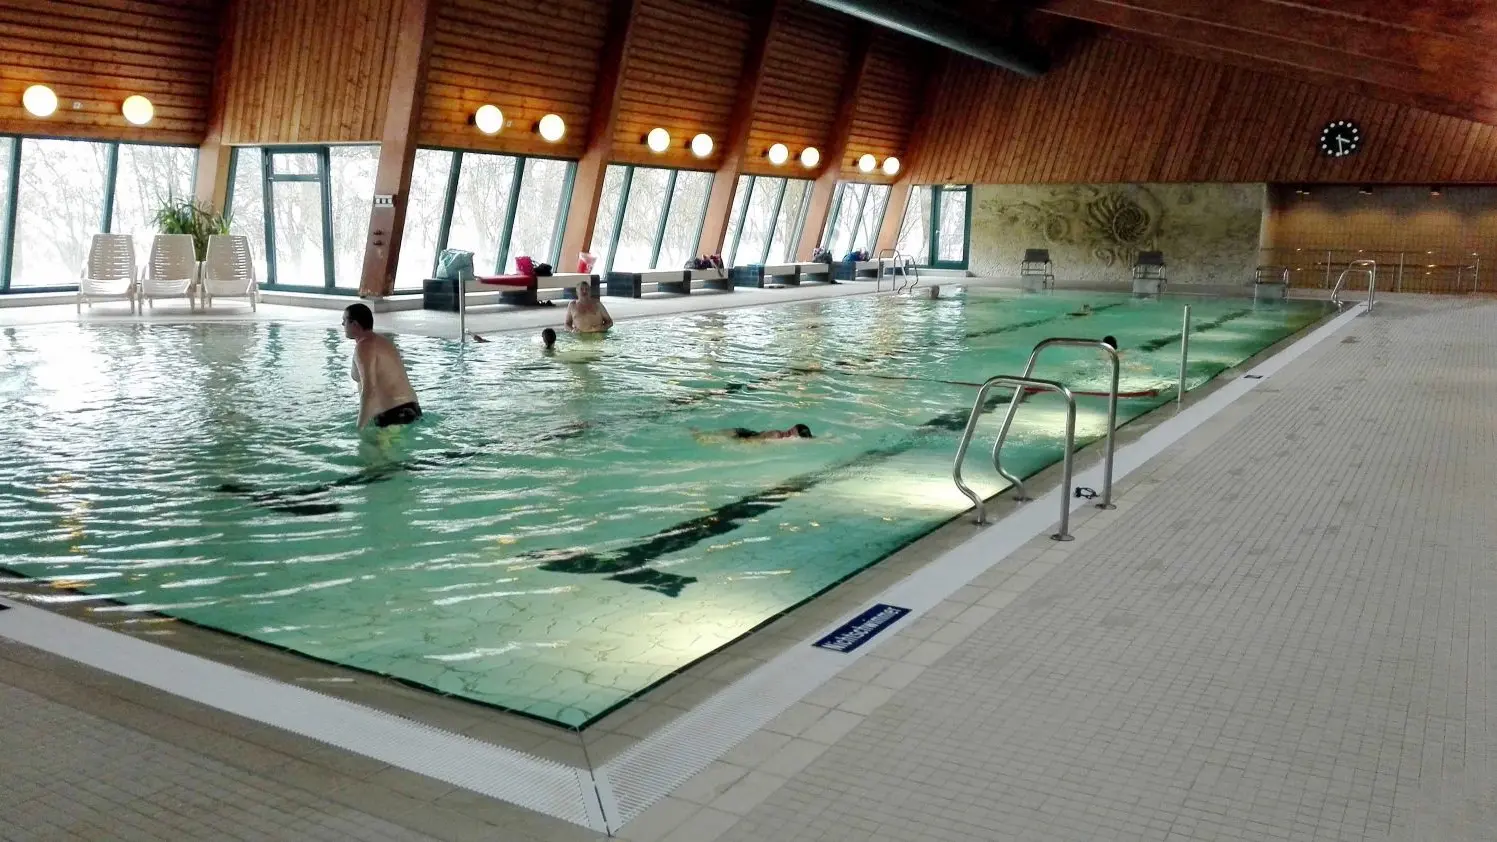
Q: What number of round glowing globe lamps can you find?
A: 10